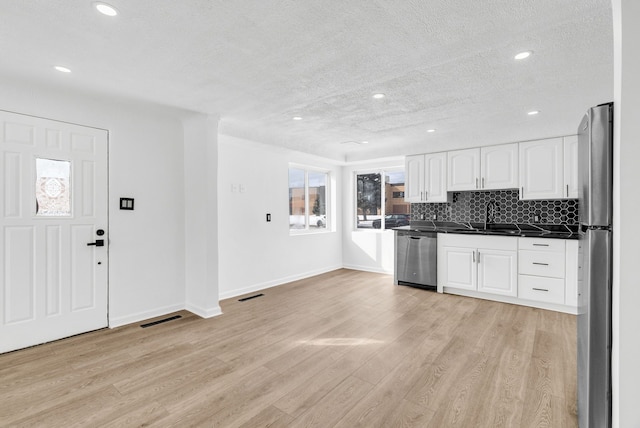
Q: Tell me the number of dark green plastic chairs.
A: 0